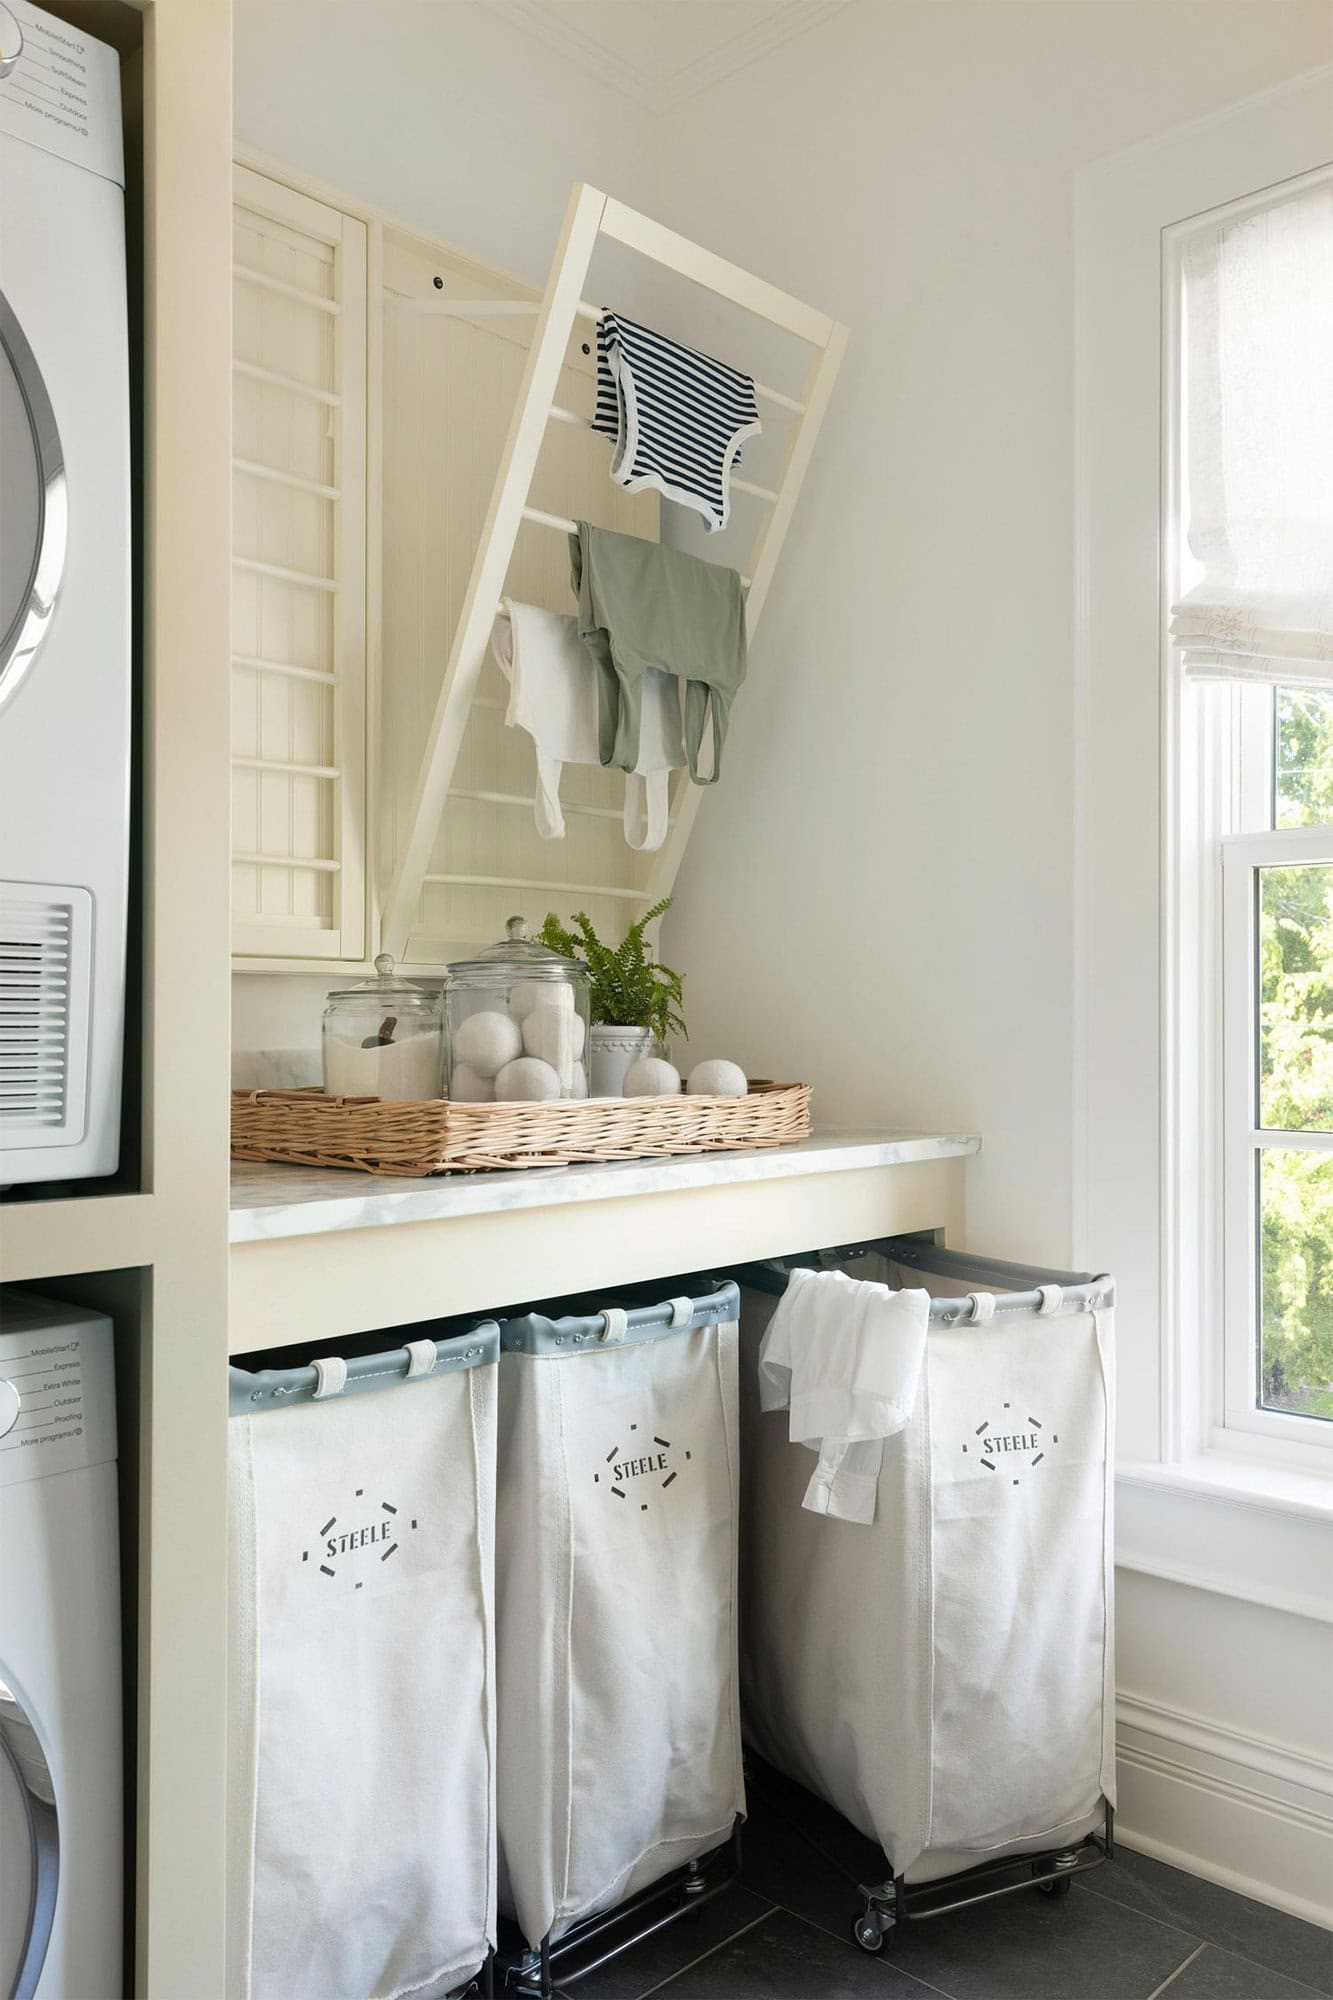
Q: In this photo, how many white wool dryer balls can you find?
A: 8